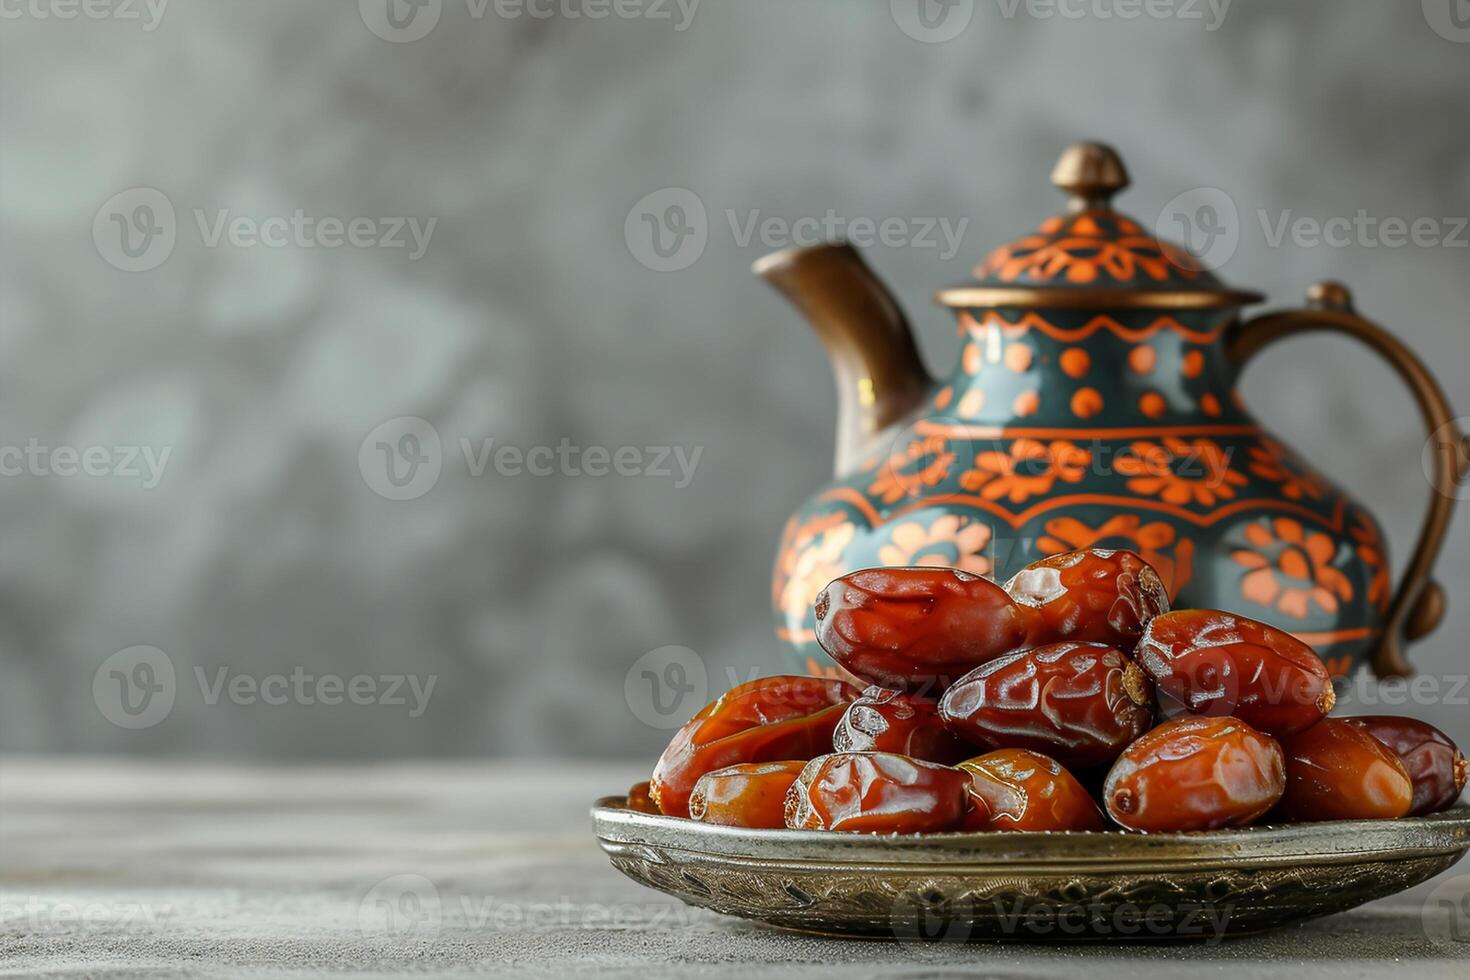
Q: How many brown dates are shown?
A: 13